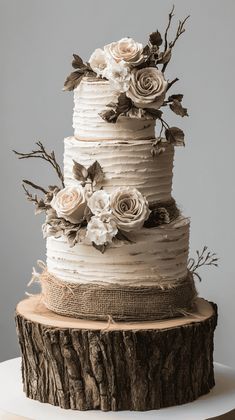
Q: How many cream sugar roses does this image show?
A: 4